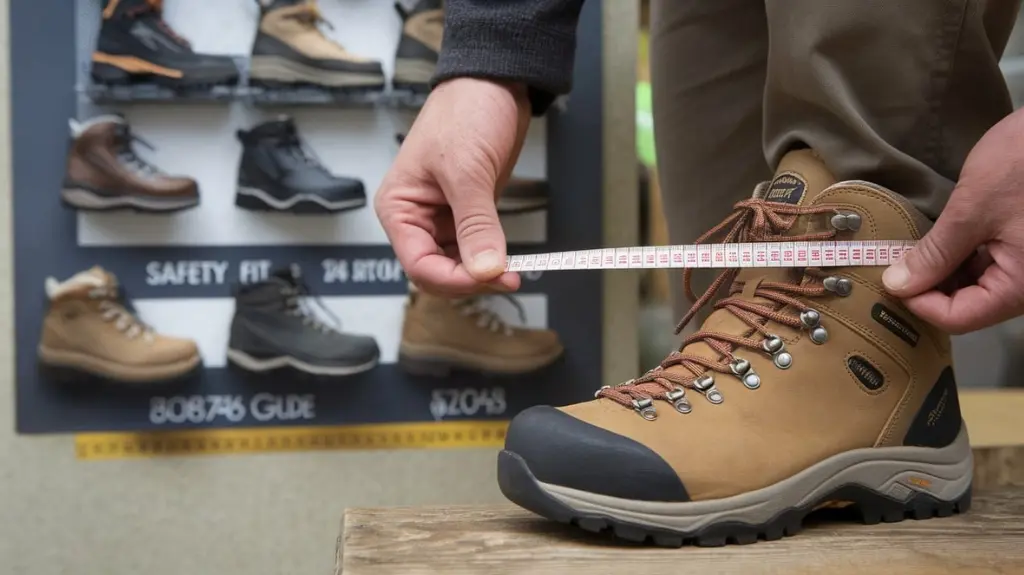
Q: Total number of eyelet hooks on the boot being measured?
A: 8